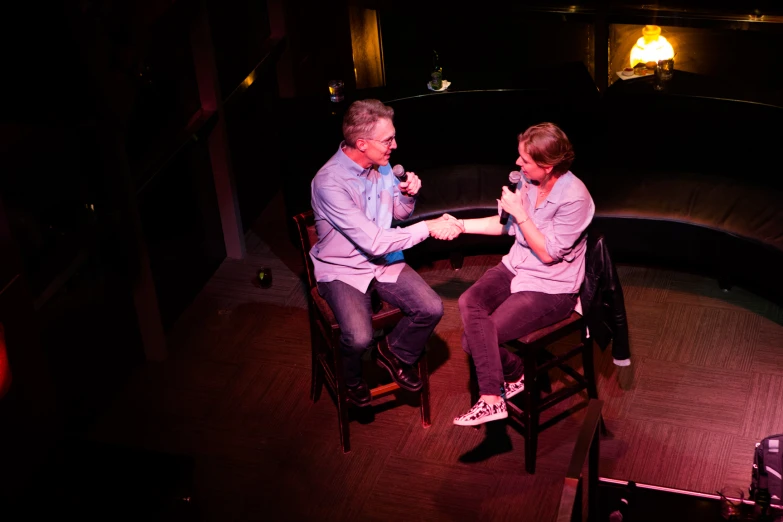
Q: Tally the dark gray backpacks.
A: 1